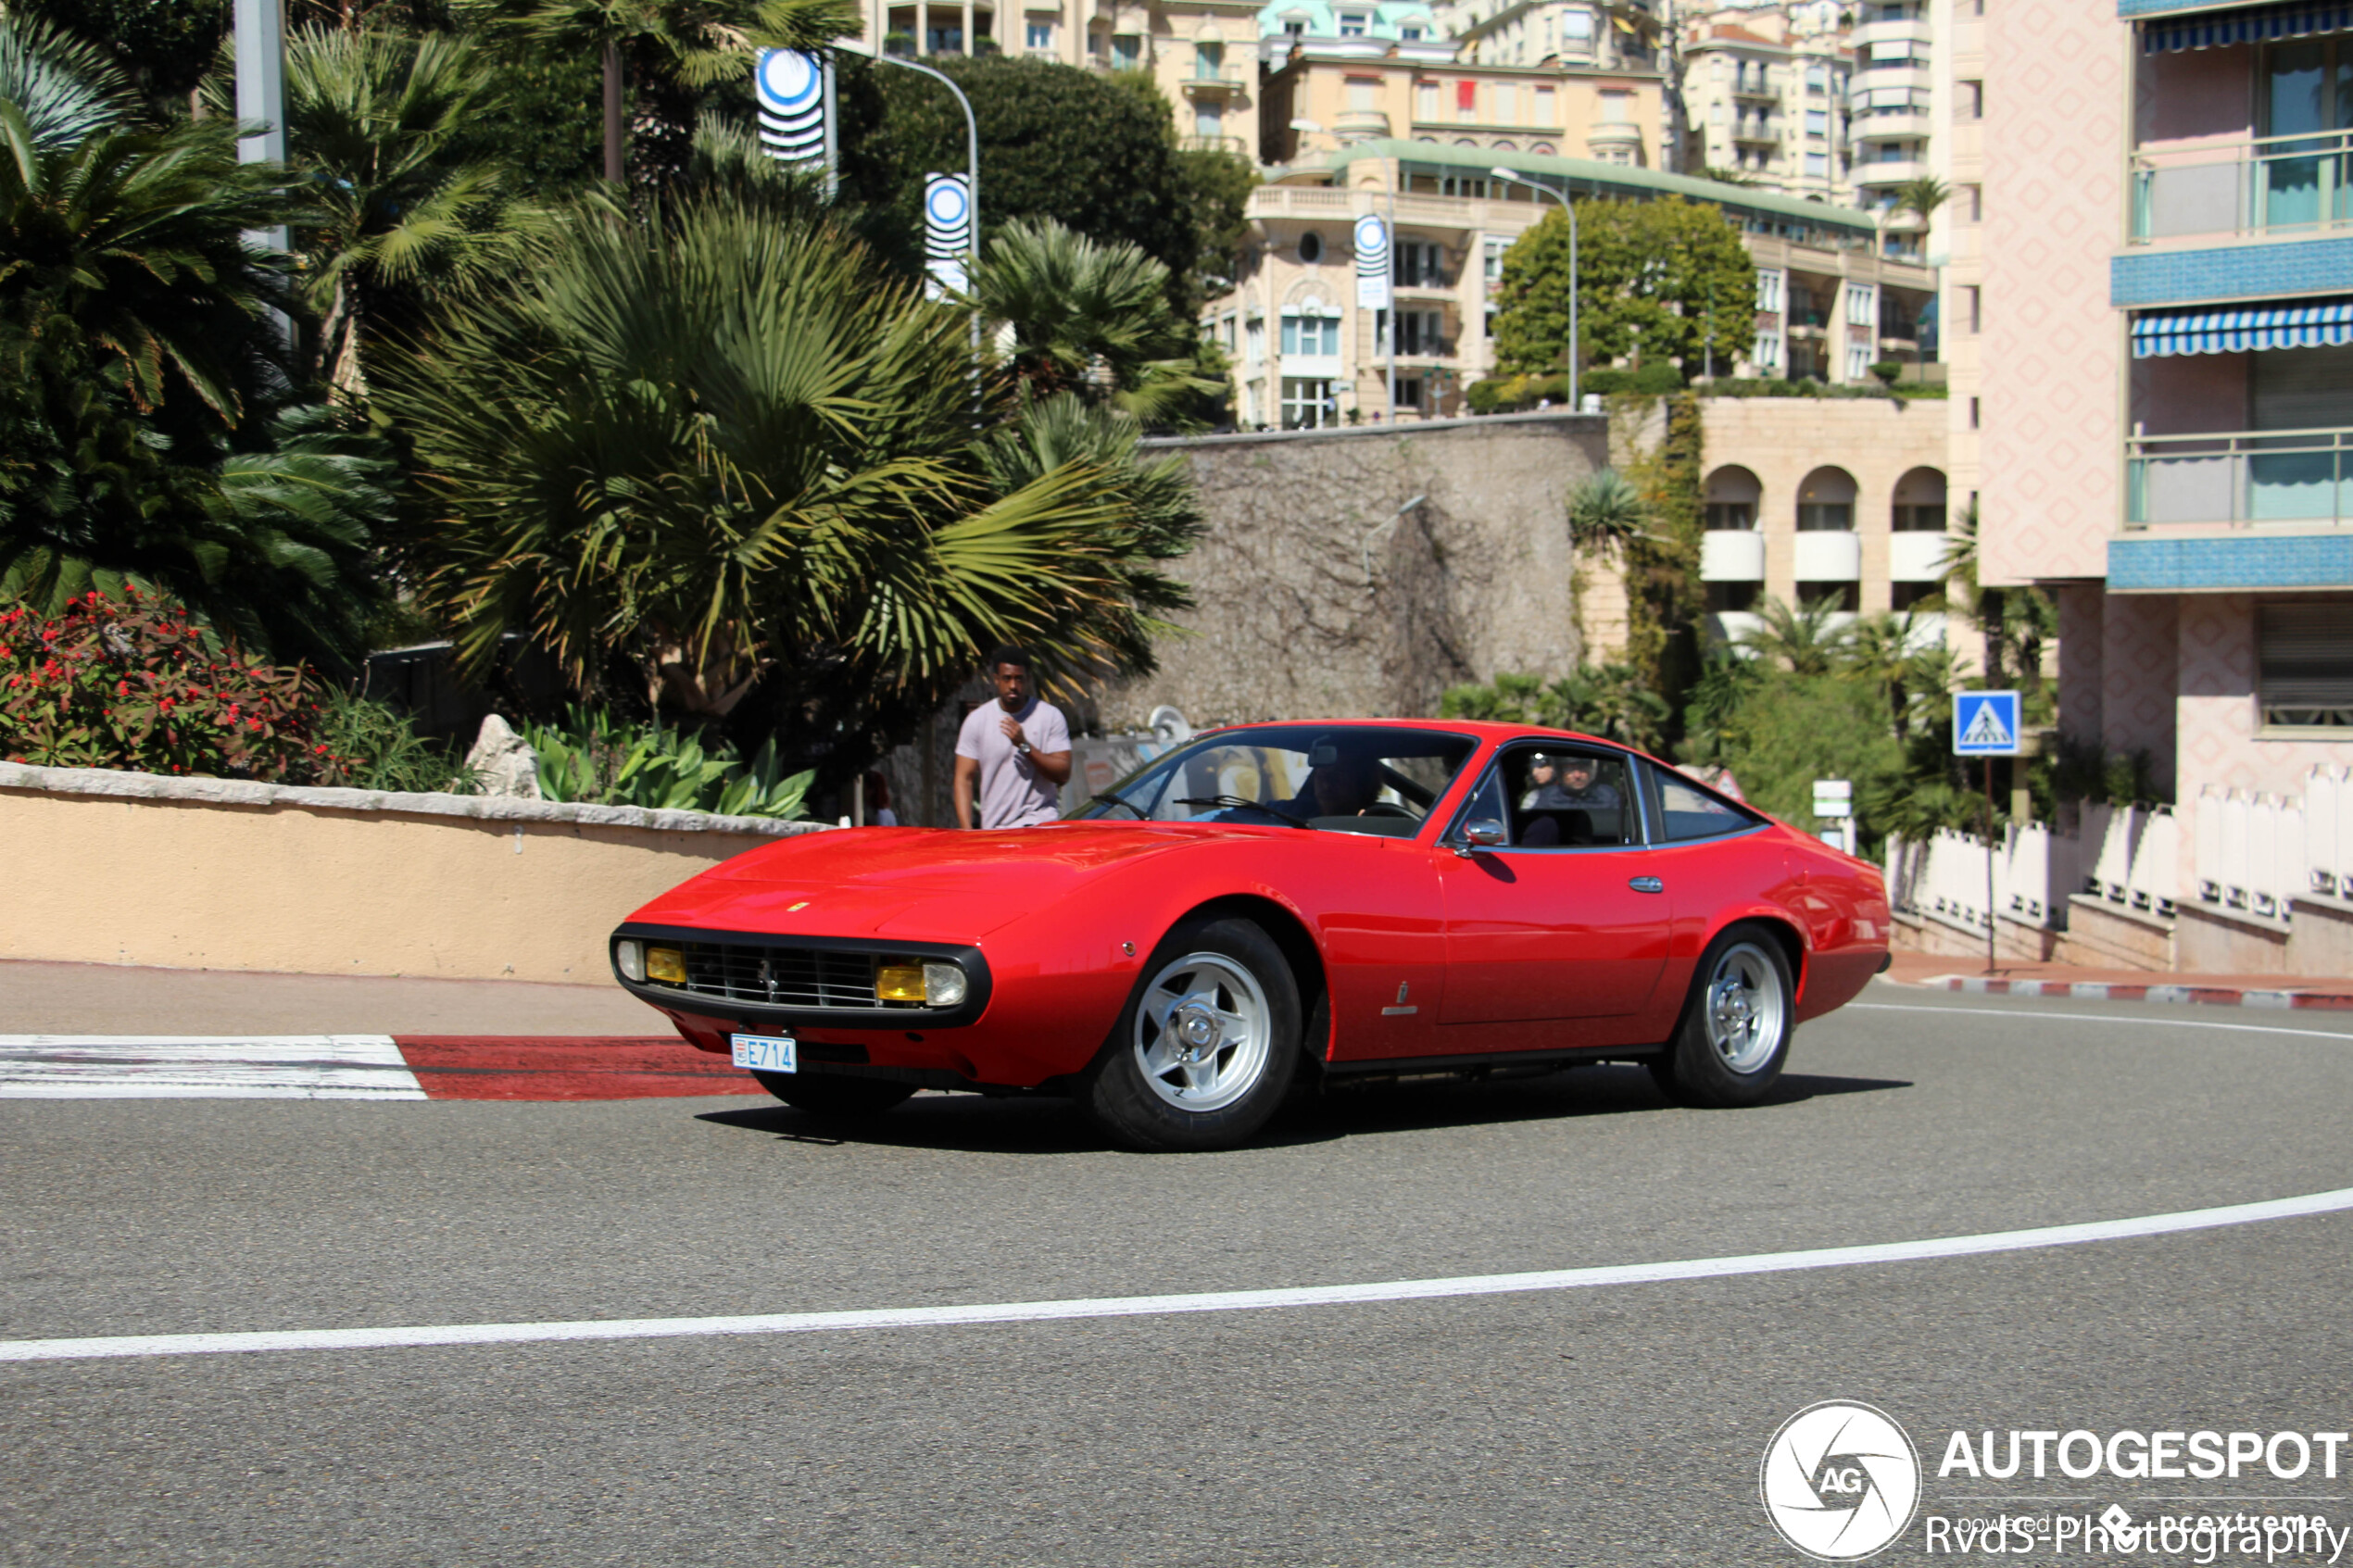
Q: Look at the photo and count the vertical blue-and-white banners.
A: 3